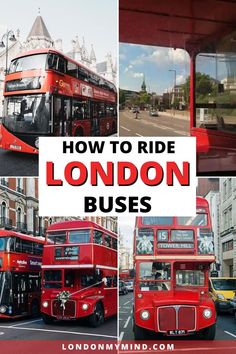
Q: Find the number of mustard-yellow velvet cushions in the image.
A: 0